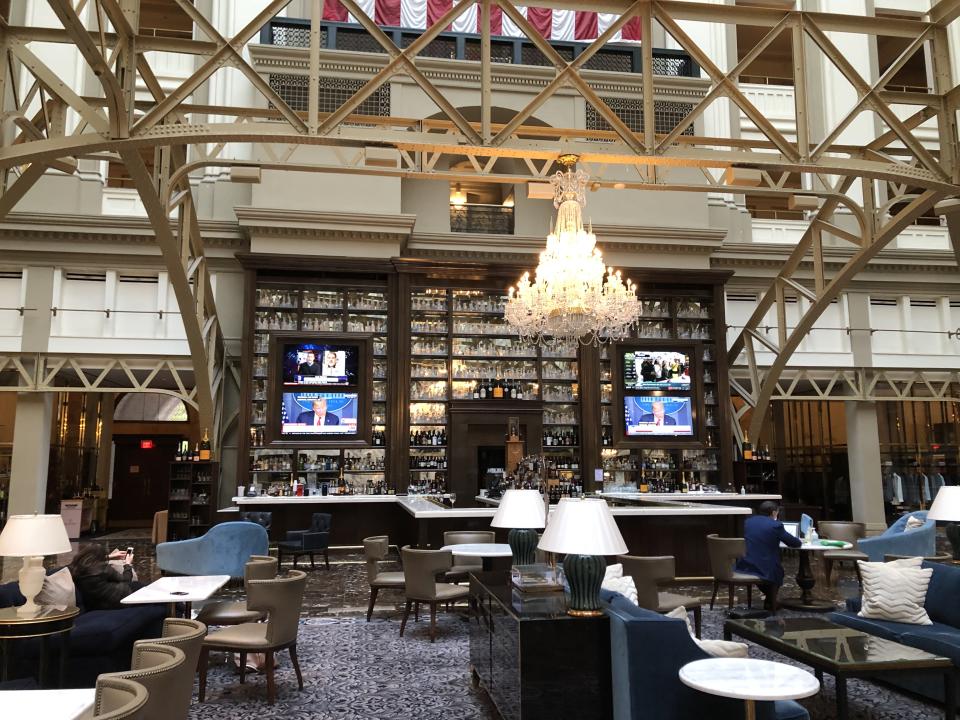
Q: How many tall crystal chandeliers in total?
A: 1